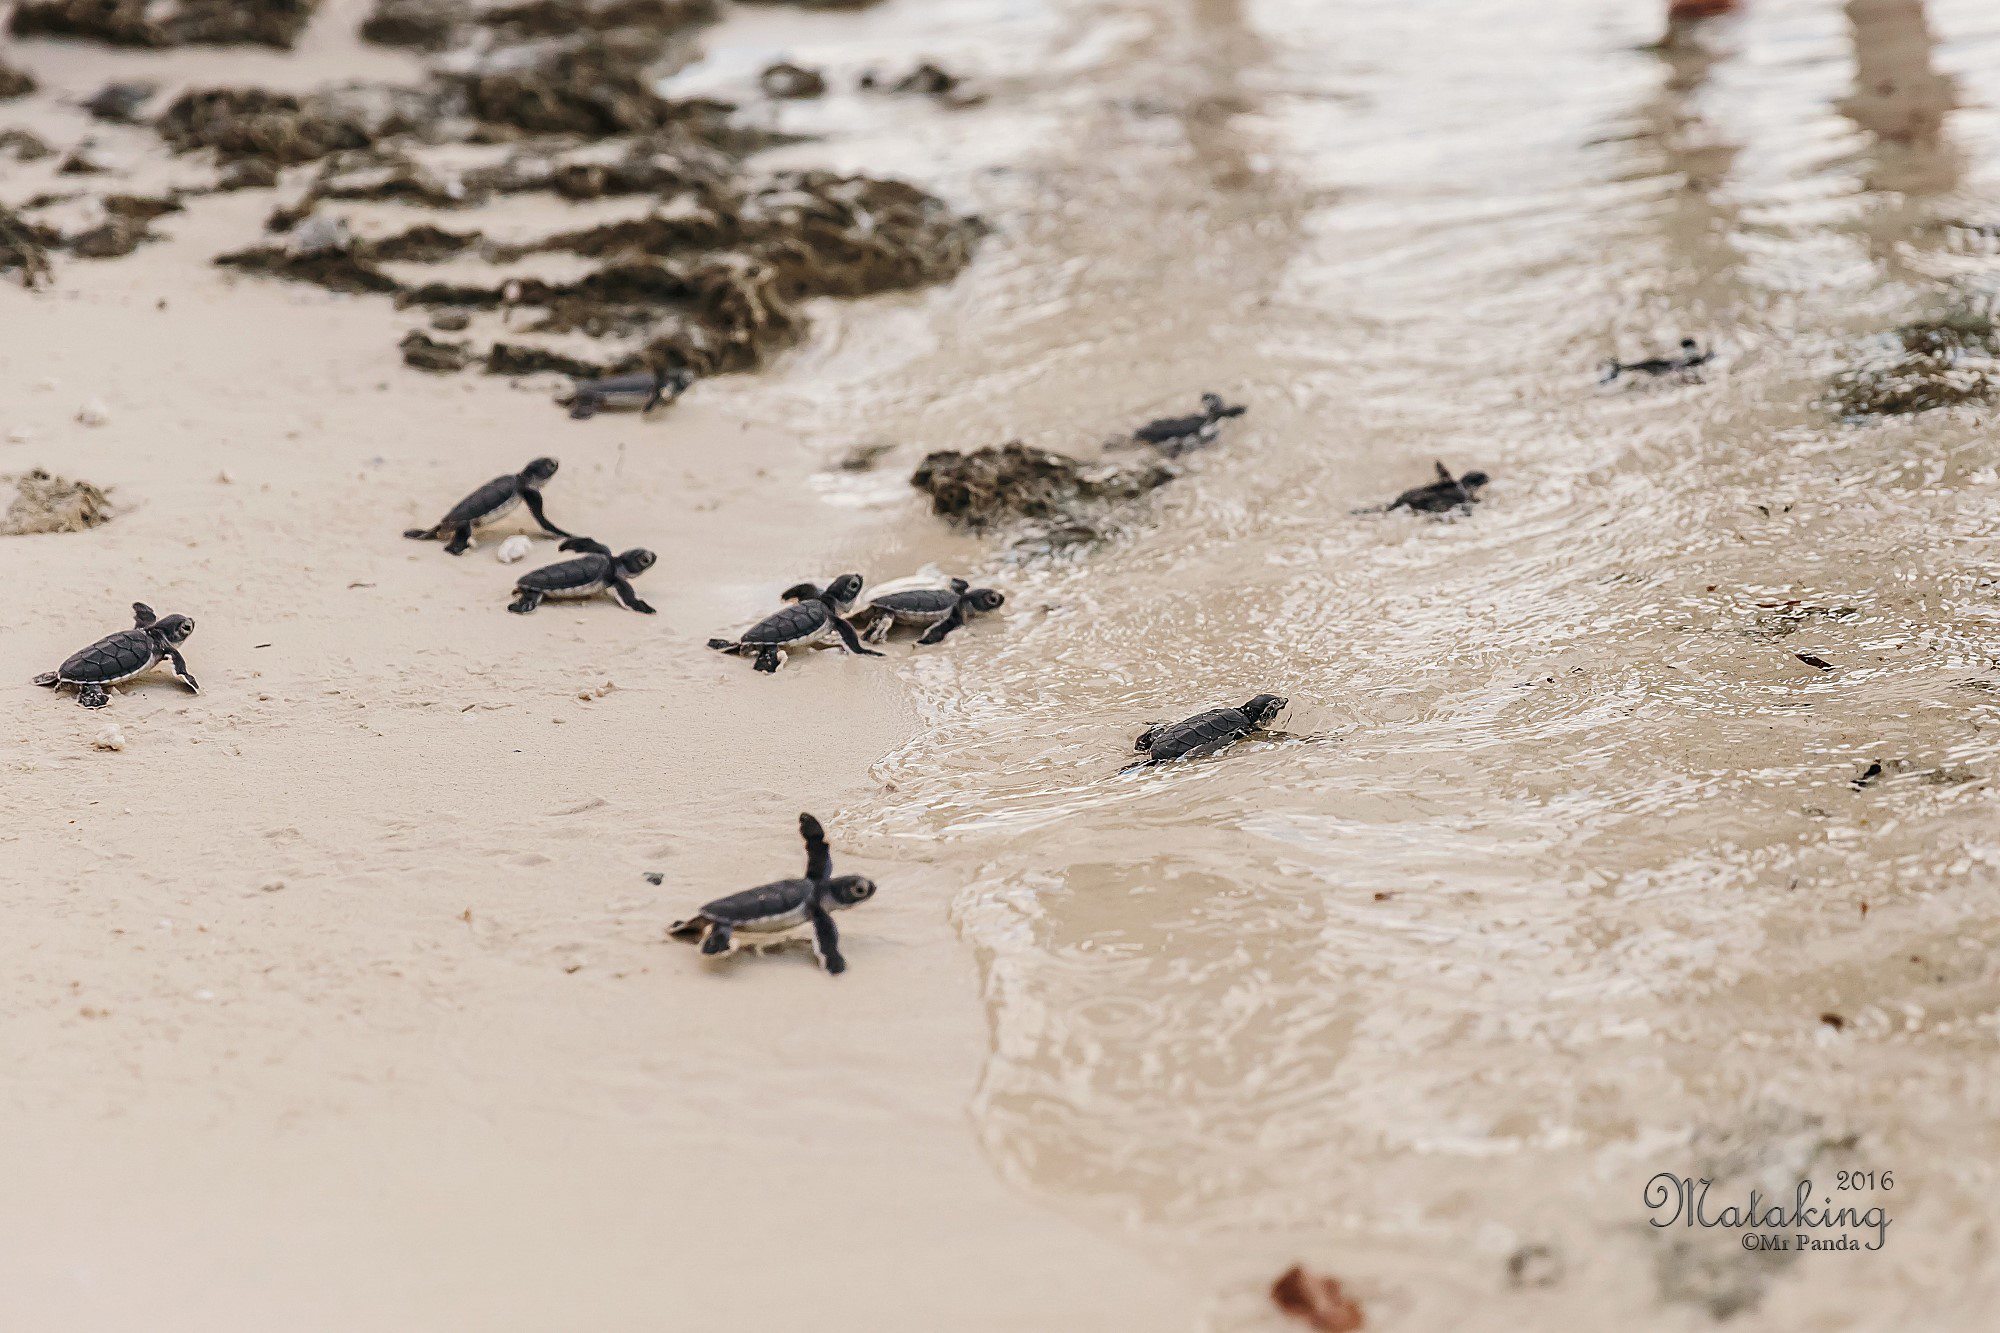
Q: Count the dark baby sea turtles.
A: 11